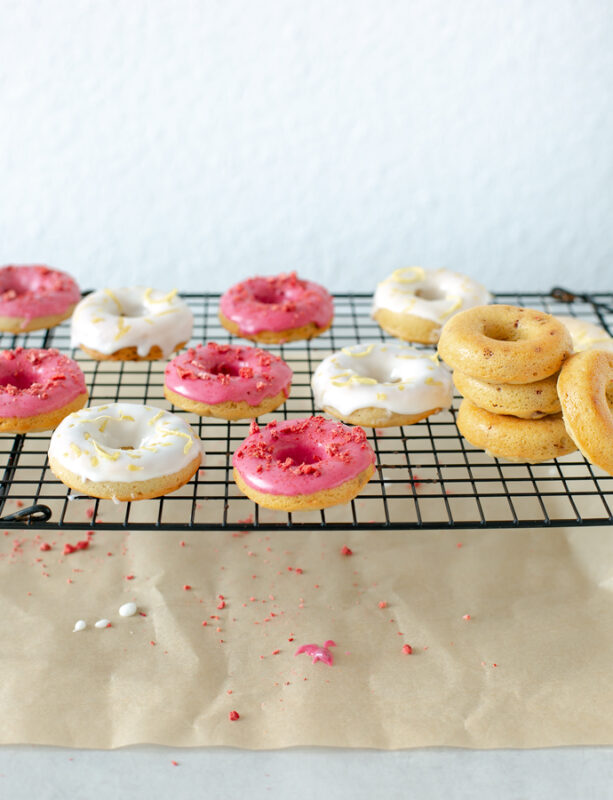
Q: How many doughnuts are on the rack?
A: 14